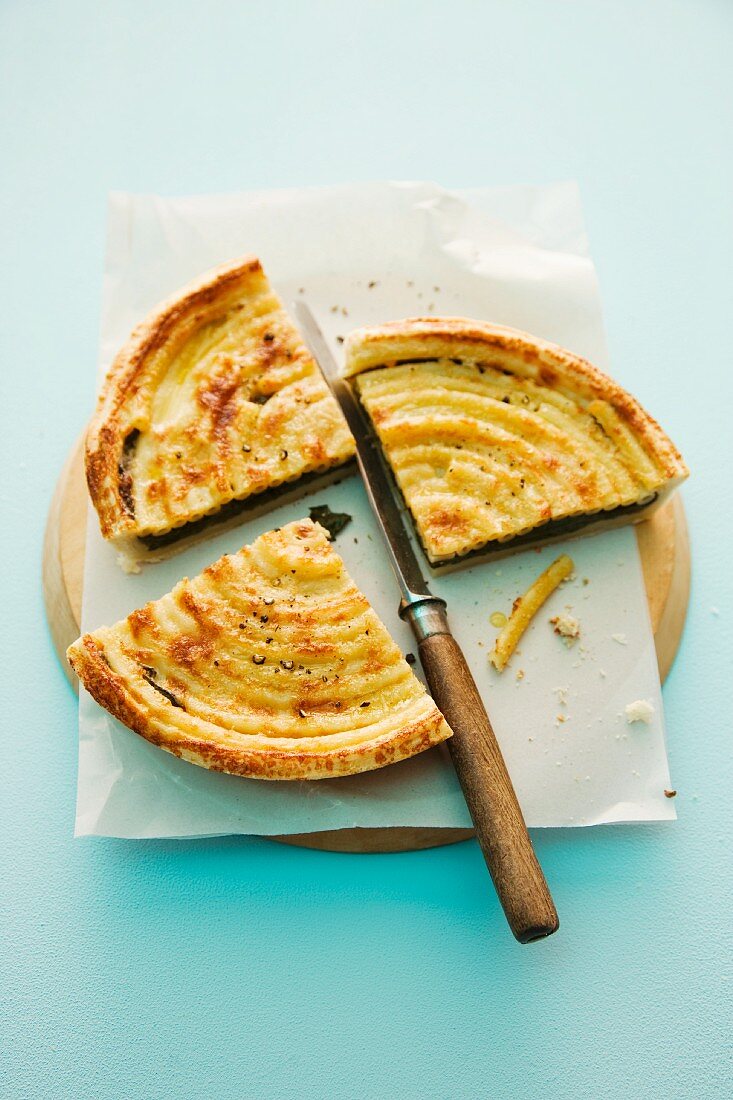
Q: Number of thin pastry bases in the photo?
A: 3